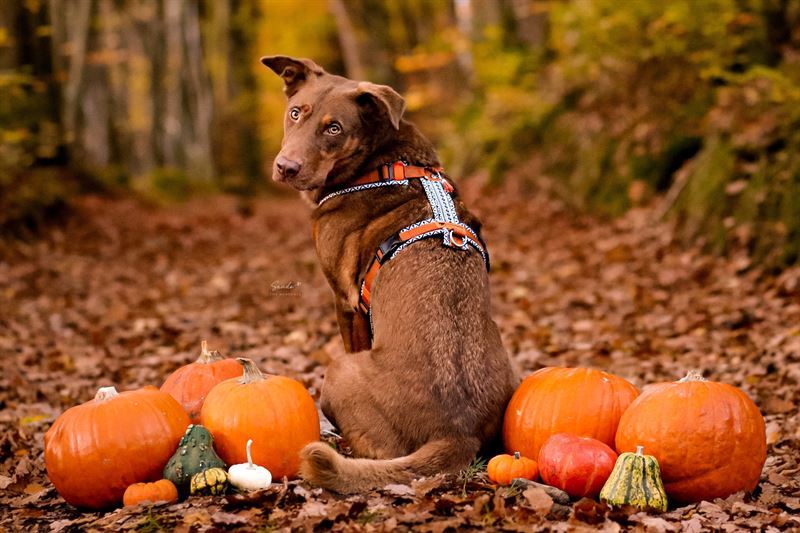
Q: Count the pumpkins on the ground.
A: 12